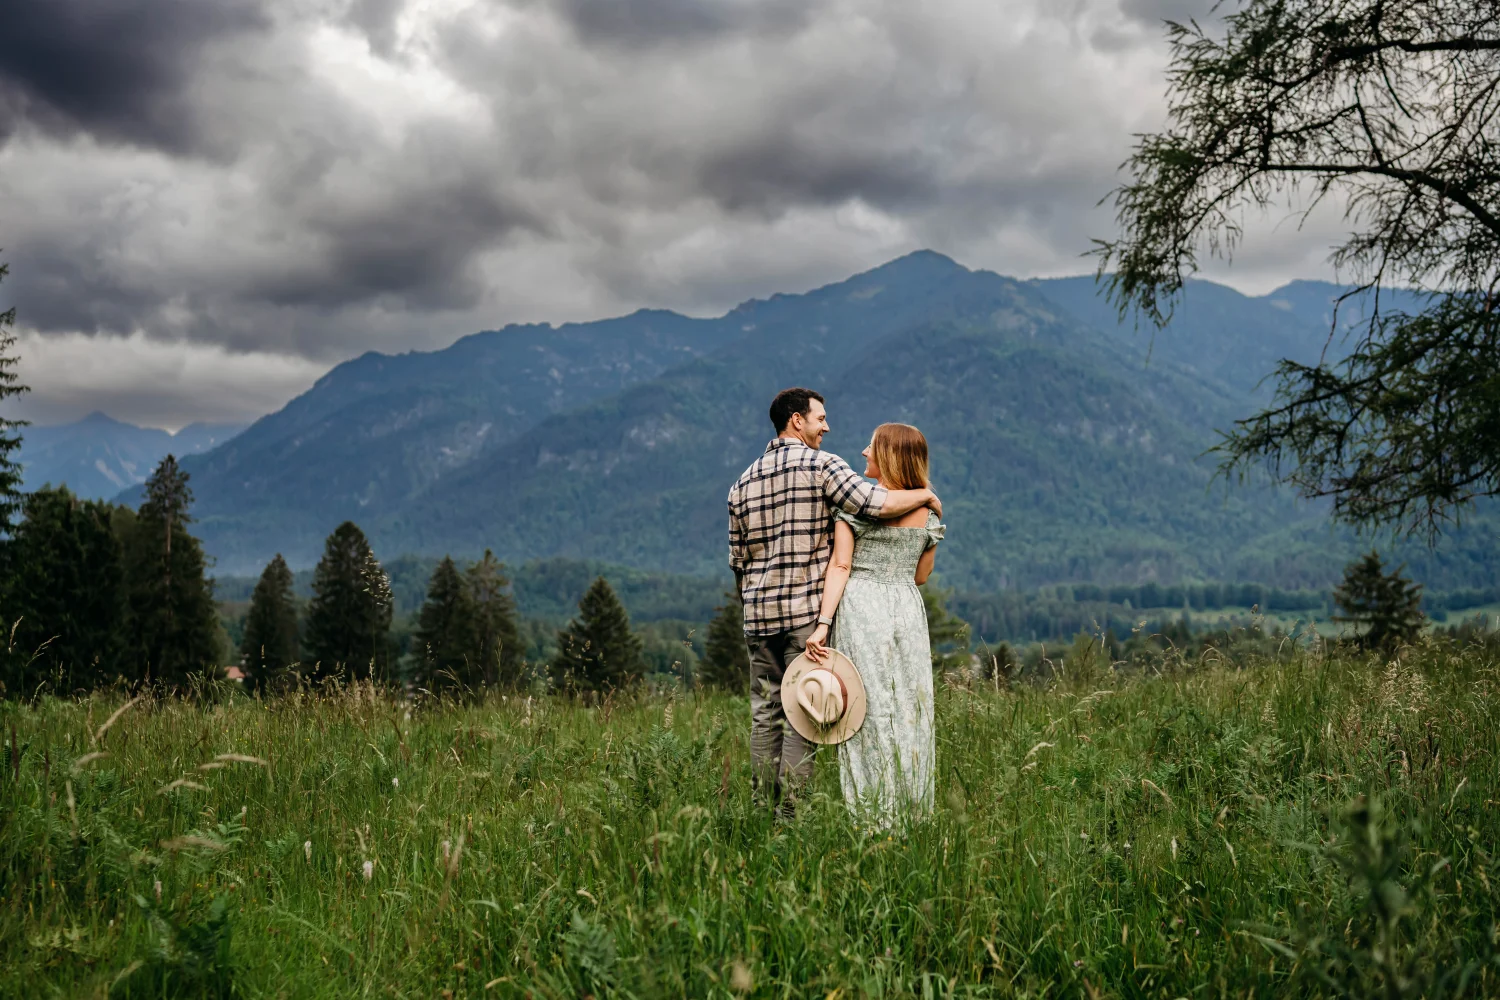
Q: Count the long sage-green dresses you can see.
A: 1